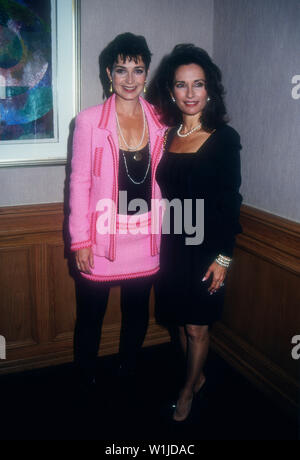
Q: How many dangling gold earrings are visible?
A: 2